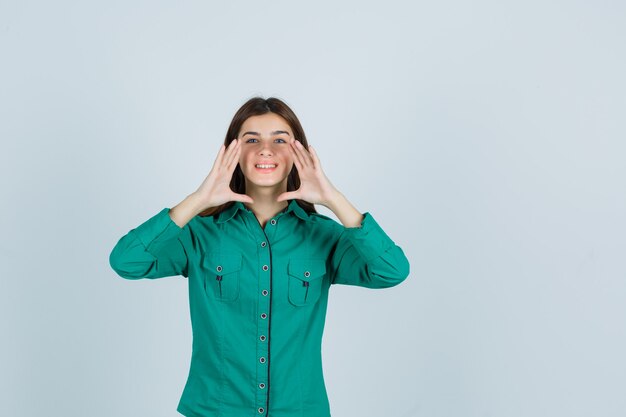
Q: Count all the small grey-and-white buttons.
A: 11